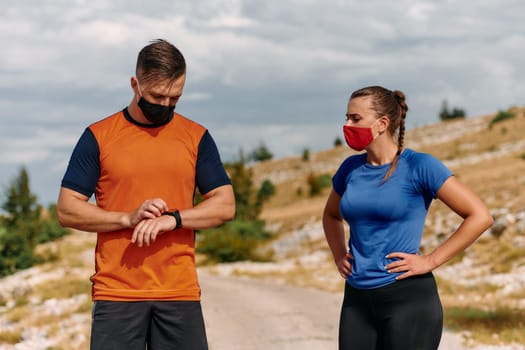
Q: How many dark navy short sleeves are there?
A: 2